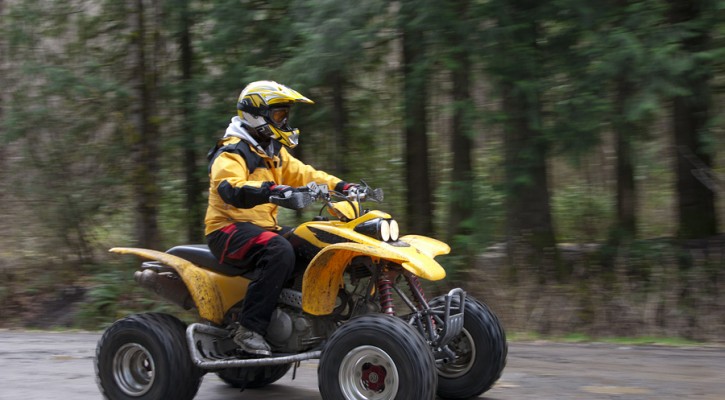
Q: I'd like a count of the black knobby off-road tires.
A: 4